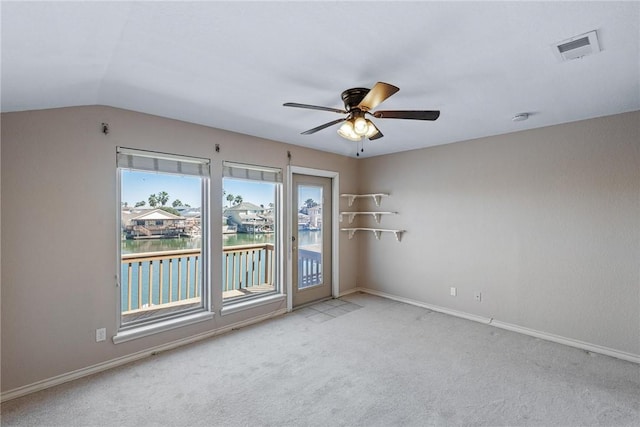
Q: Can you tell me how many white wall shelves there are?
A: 3